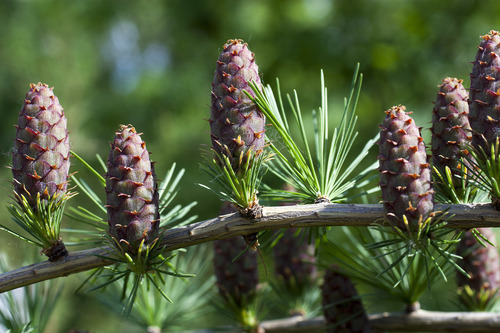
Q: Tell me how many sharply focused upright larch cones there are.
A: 6